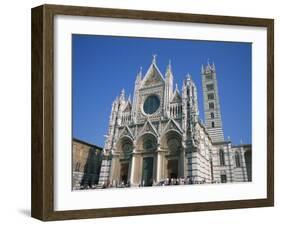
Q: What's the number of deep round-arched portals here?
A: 3